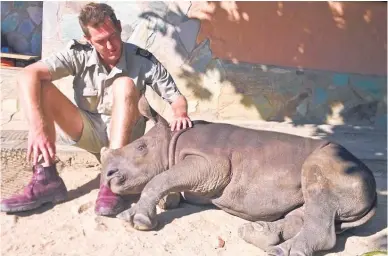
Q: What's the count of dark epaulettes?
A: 2